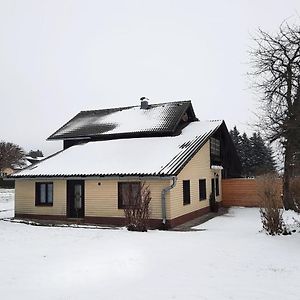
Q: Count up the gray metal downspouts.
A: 1